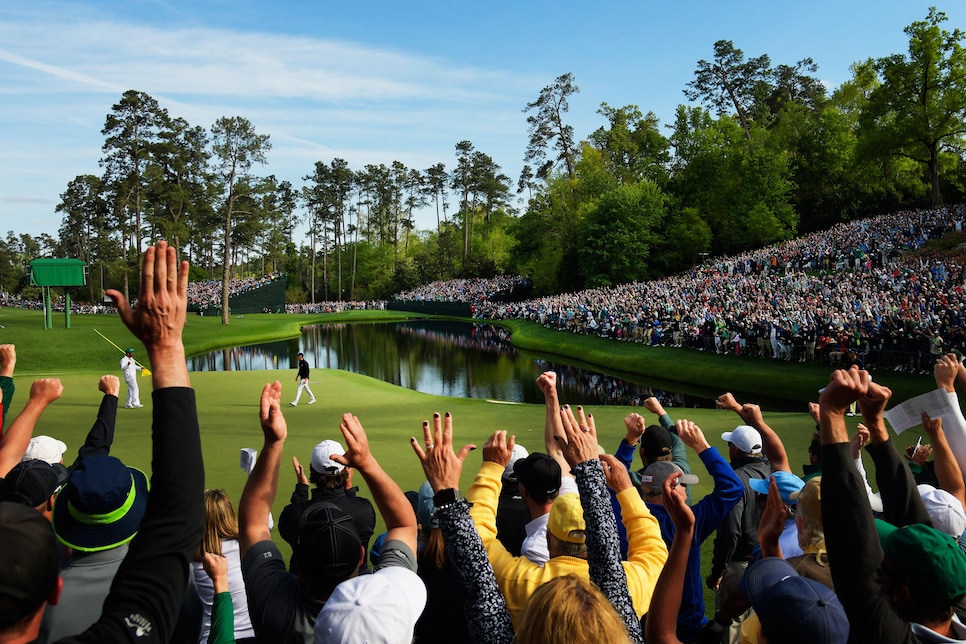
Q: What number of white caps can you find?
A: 6